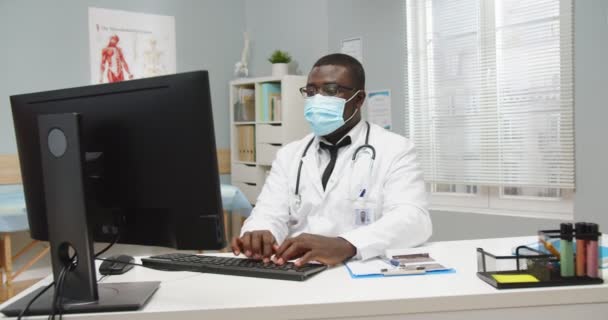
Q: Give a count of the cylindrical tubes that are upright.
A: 3